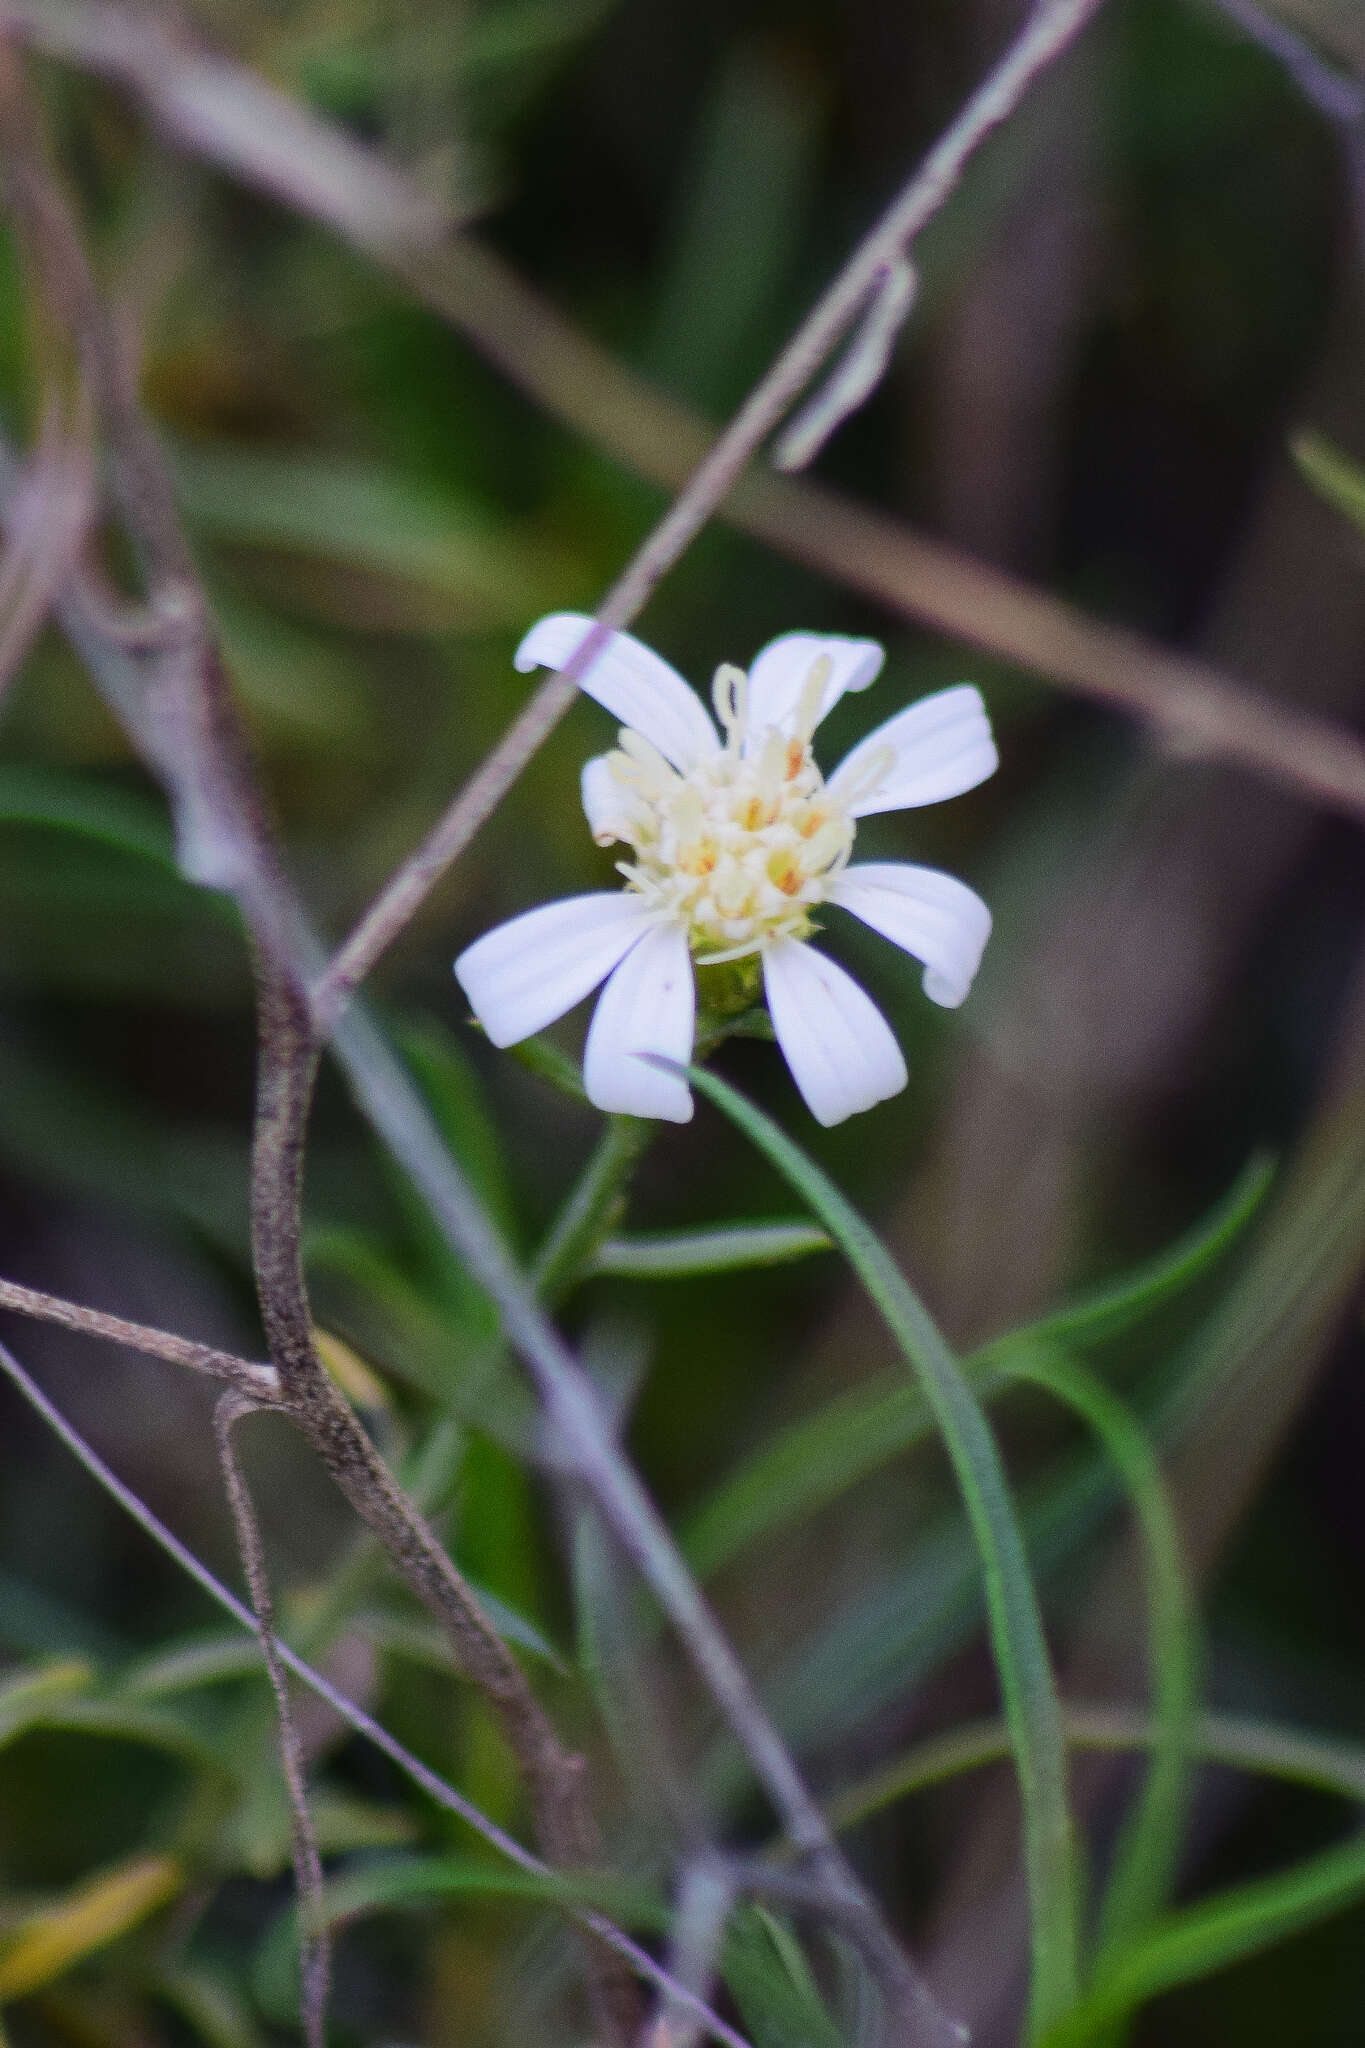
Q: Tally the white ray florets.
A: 8